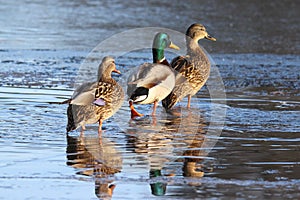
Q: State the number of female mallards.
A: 2